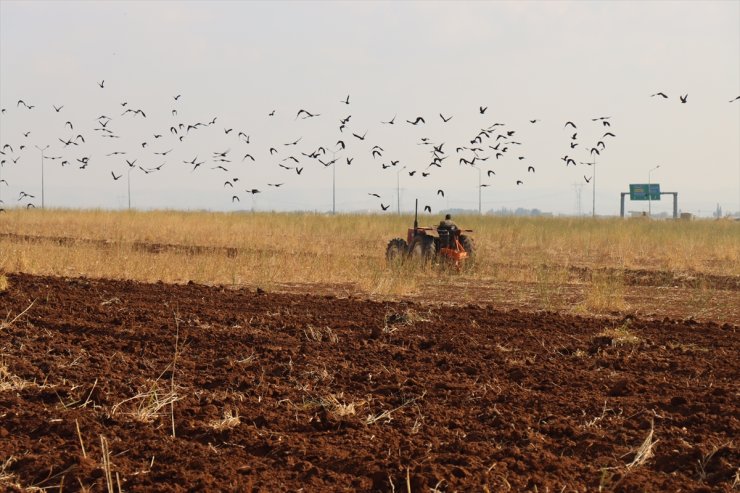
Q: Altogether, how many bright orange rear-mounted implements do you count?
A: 1